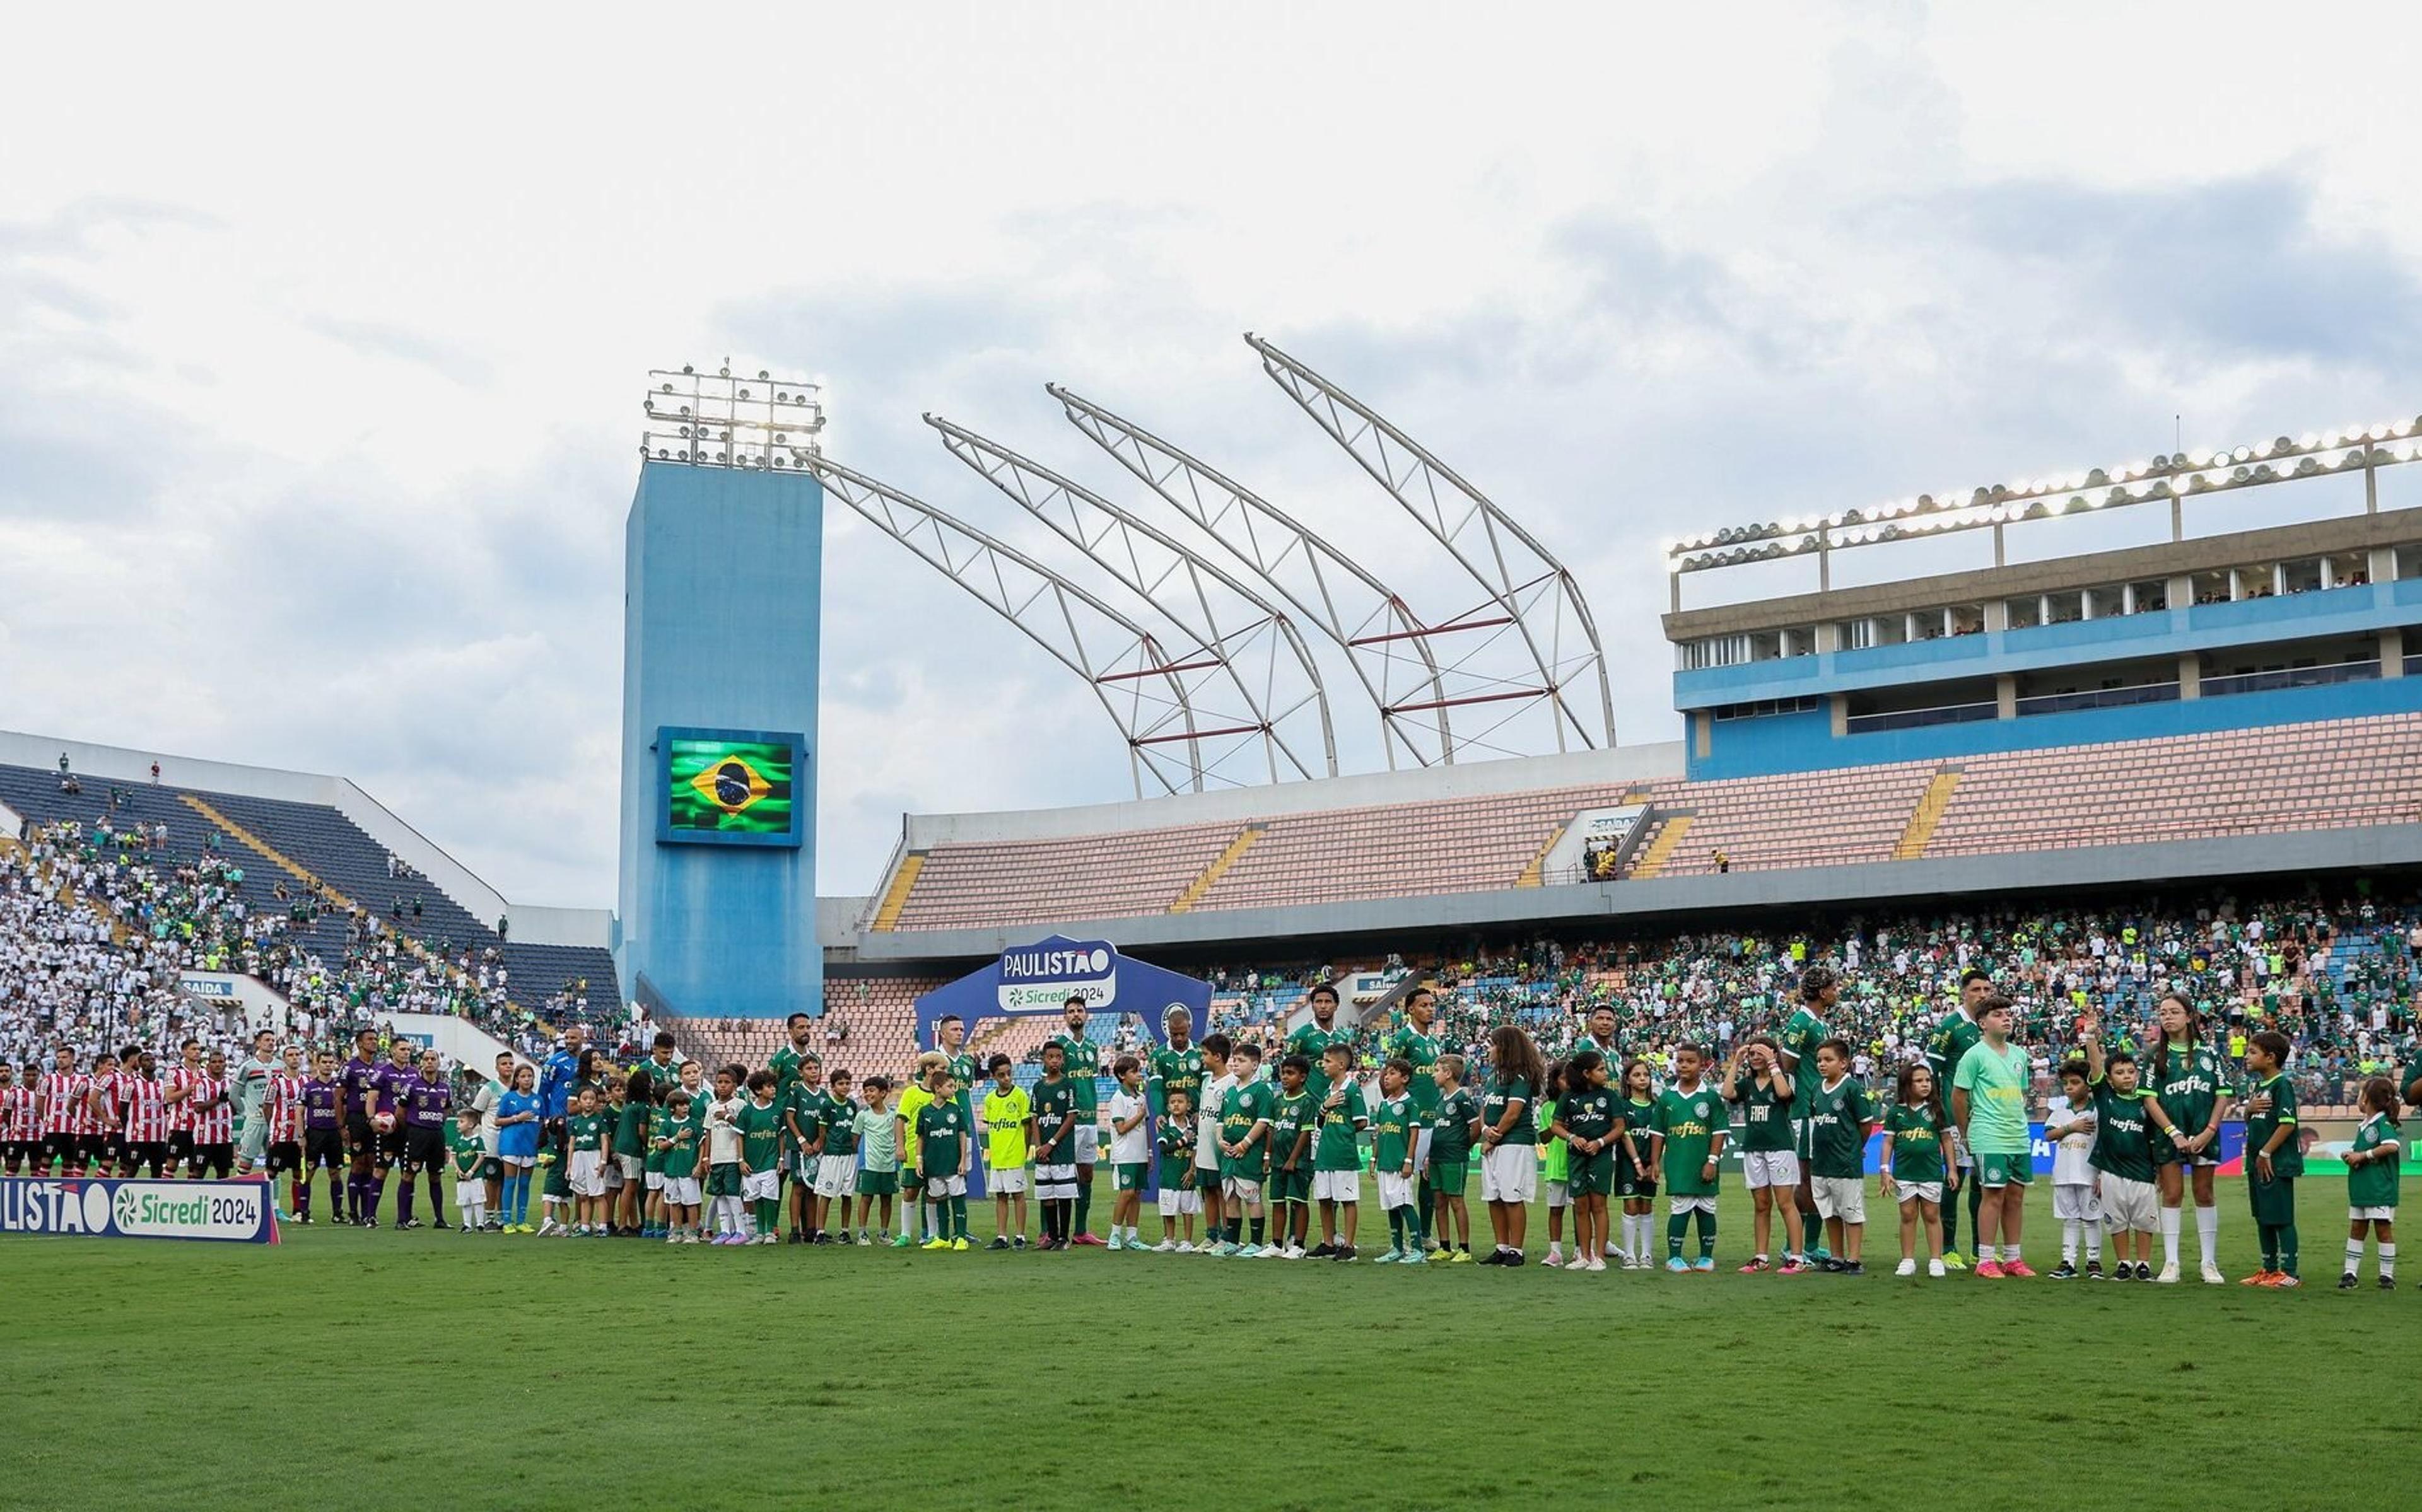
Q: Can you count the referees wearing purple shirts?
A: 4